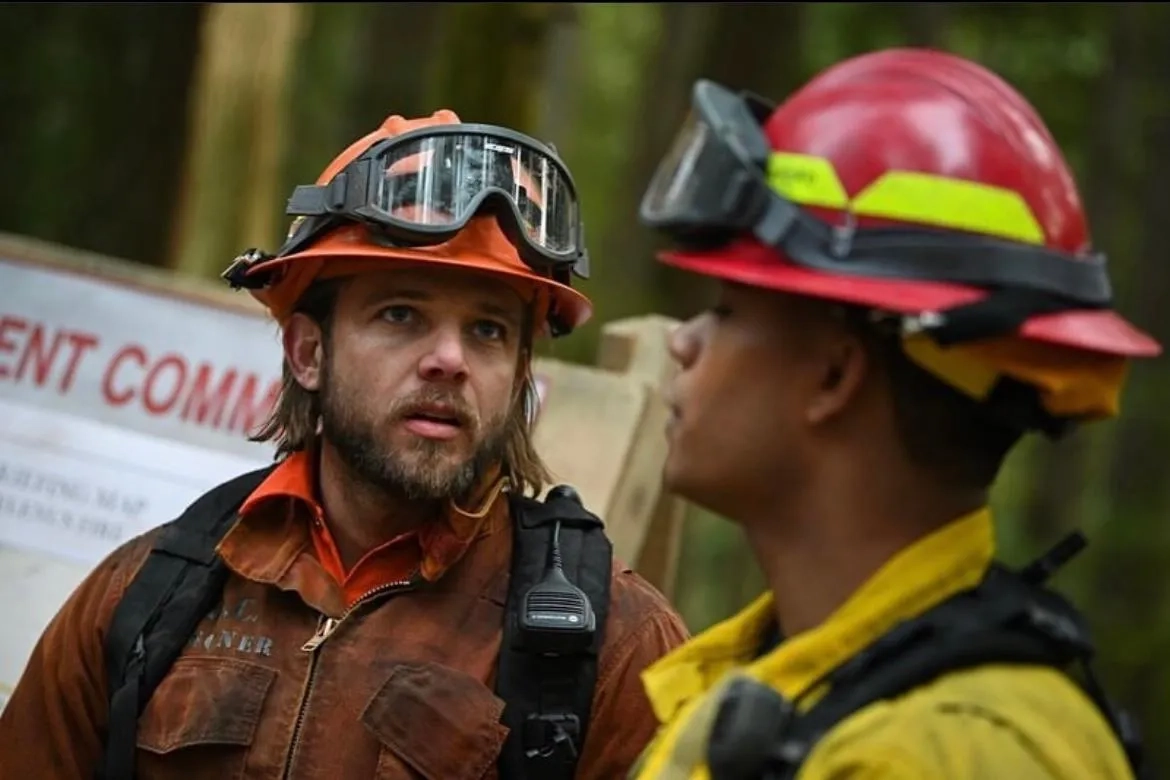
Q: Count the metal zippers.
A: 1